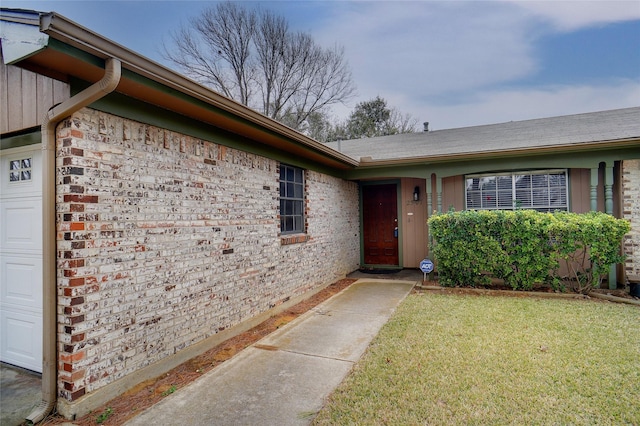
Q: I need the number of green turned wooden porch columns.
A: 4